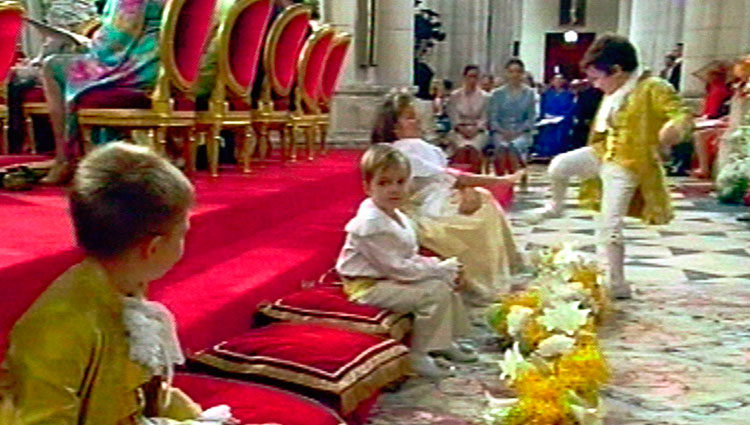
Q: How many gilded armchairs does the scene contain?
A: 6